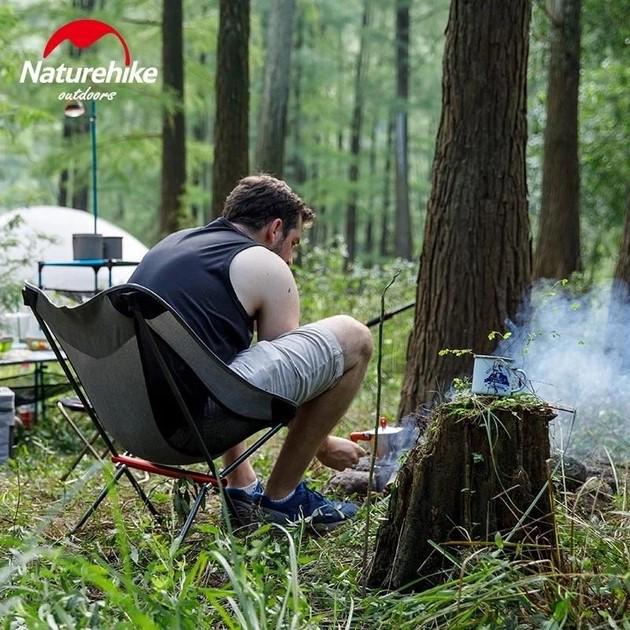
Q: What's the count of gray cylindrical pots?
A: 2